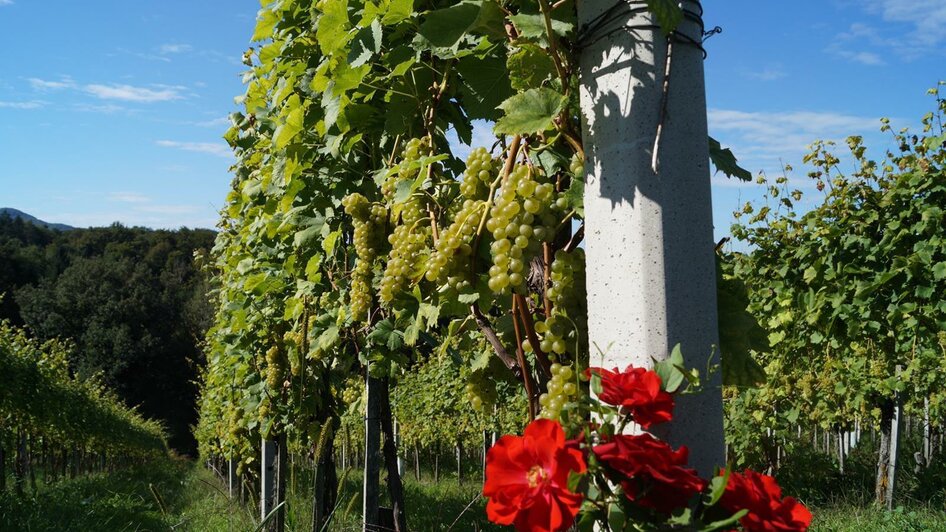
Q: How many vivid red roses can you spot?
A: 4